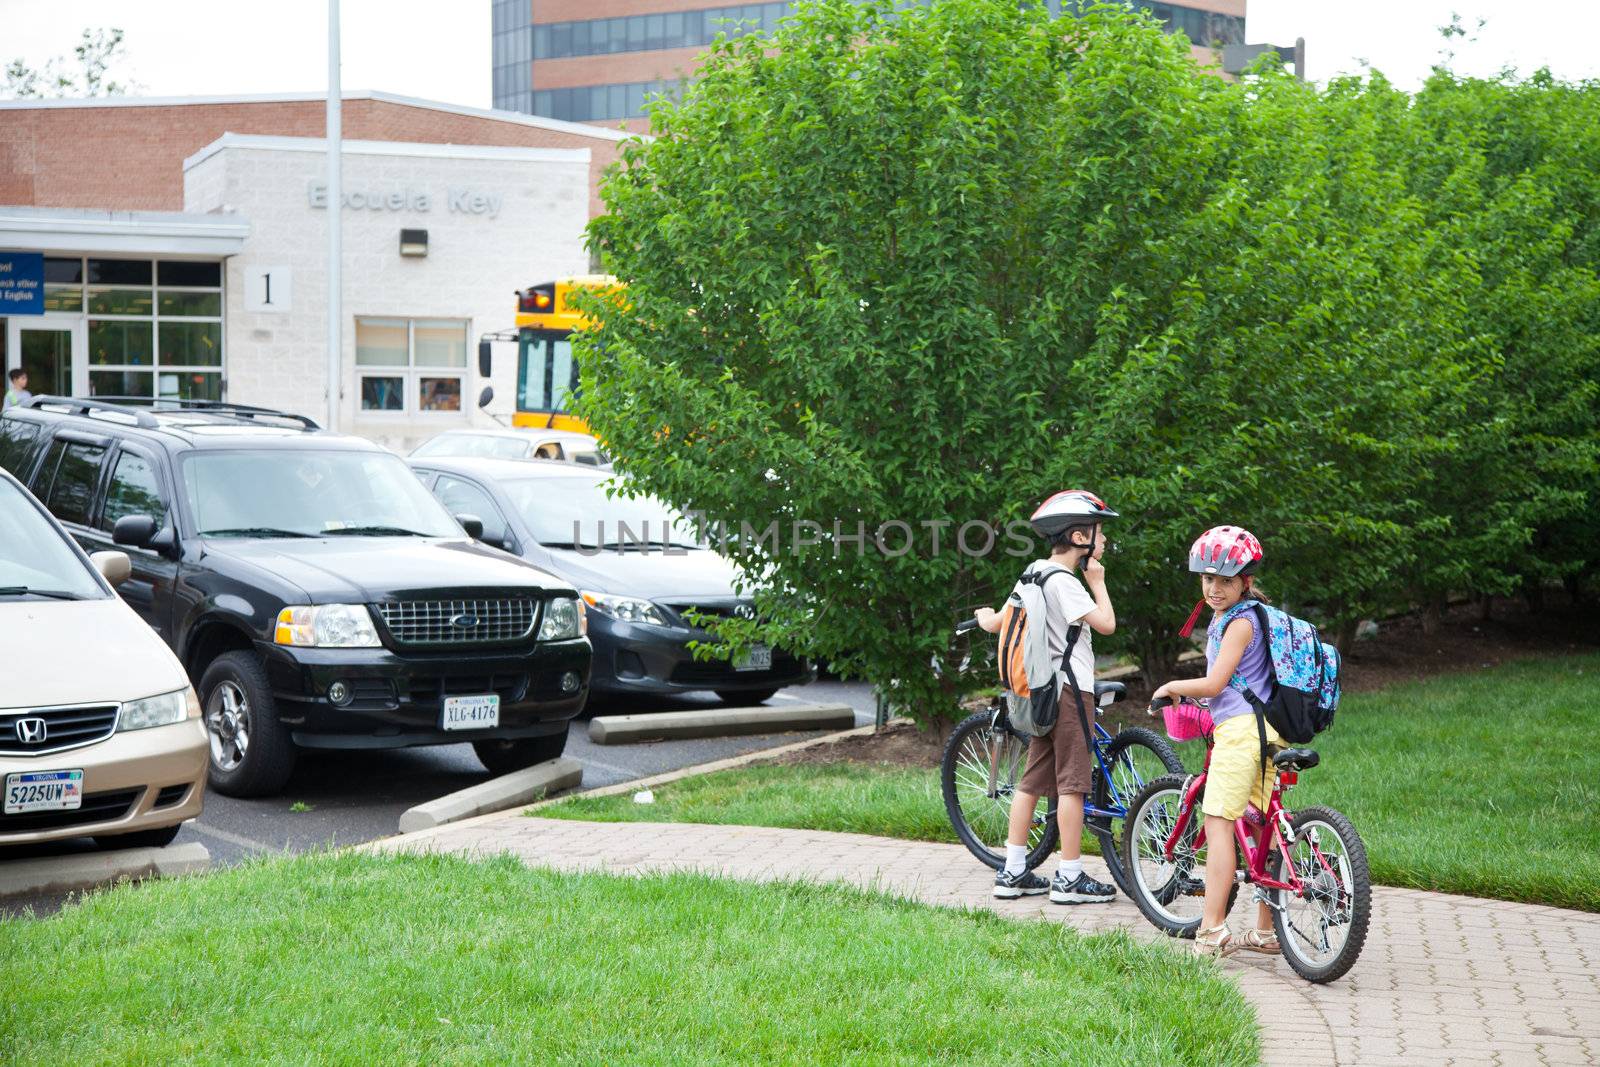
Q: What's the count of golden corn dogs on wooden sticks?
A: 0